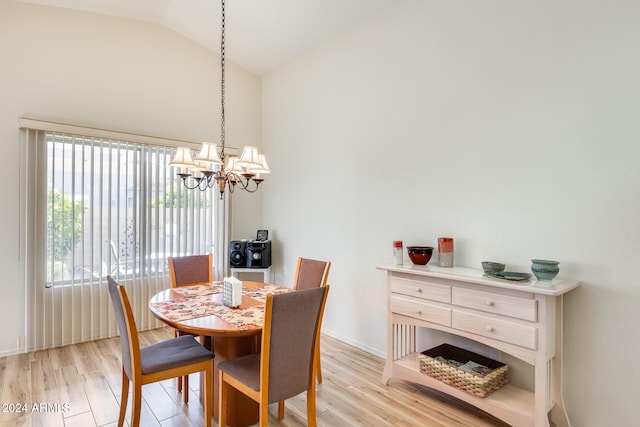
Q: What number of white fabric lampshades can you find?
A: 6